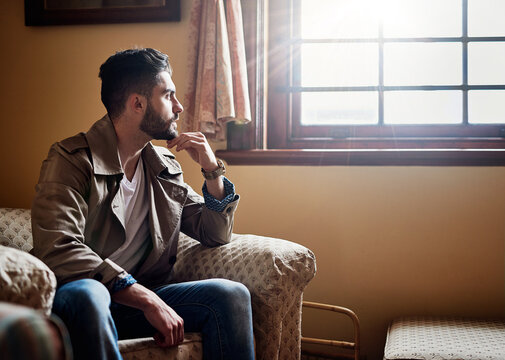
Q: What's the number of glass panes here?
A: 9